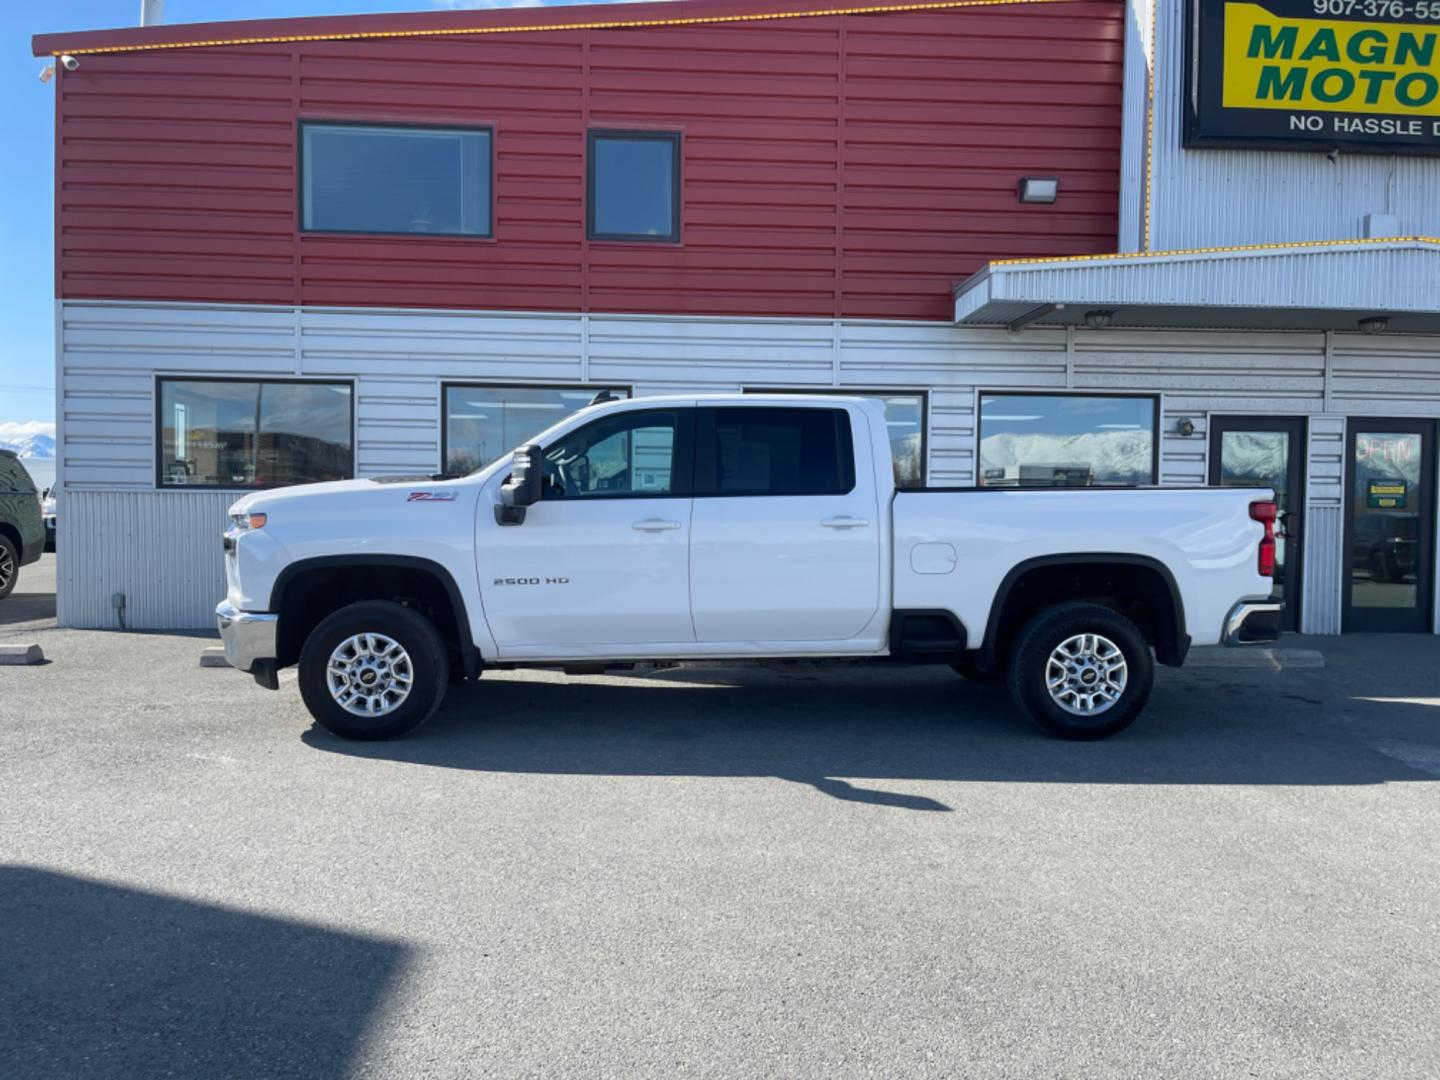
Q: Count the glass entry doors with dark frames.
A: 2